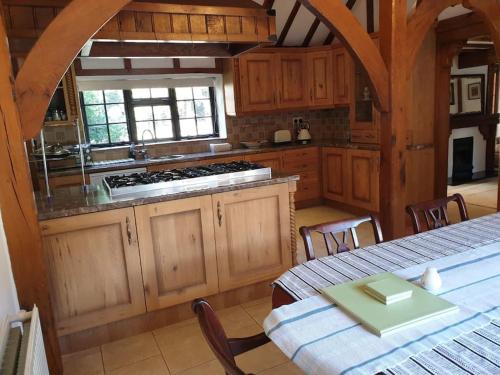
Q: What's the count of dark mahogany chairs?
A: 3